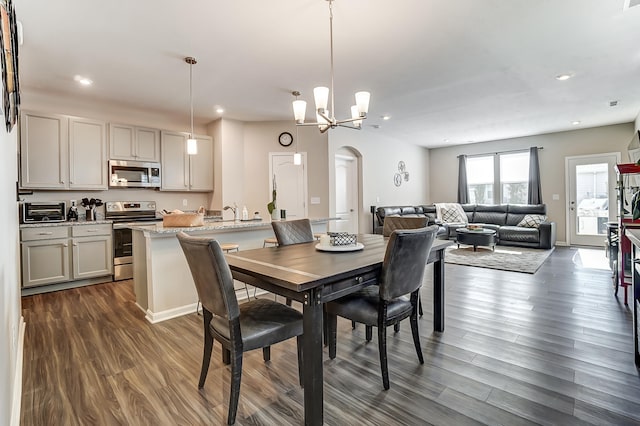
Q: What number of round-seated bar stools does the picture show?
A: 3